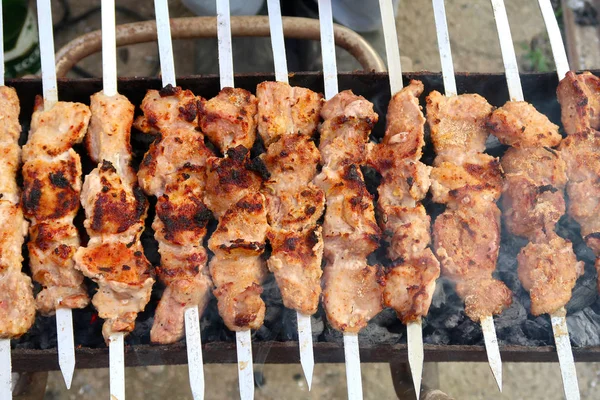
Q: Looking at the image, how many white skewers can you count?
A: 11